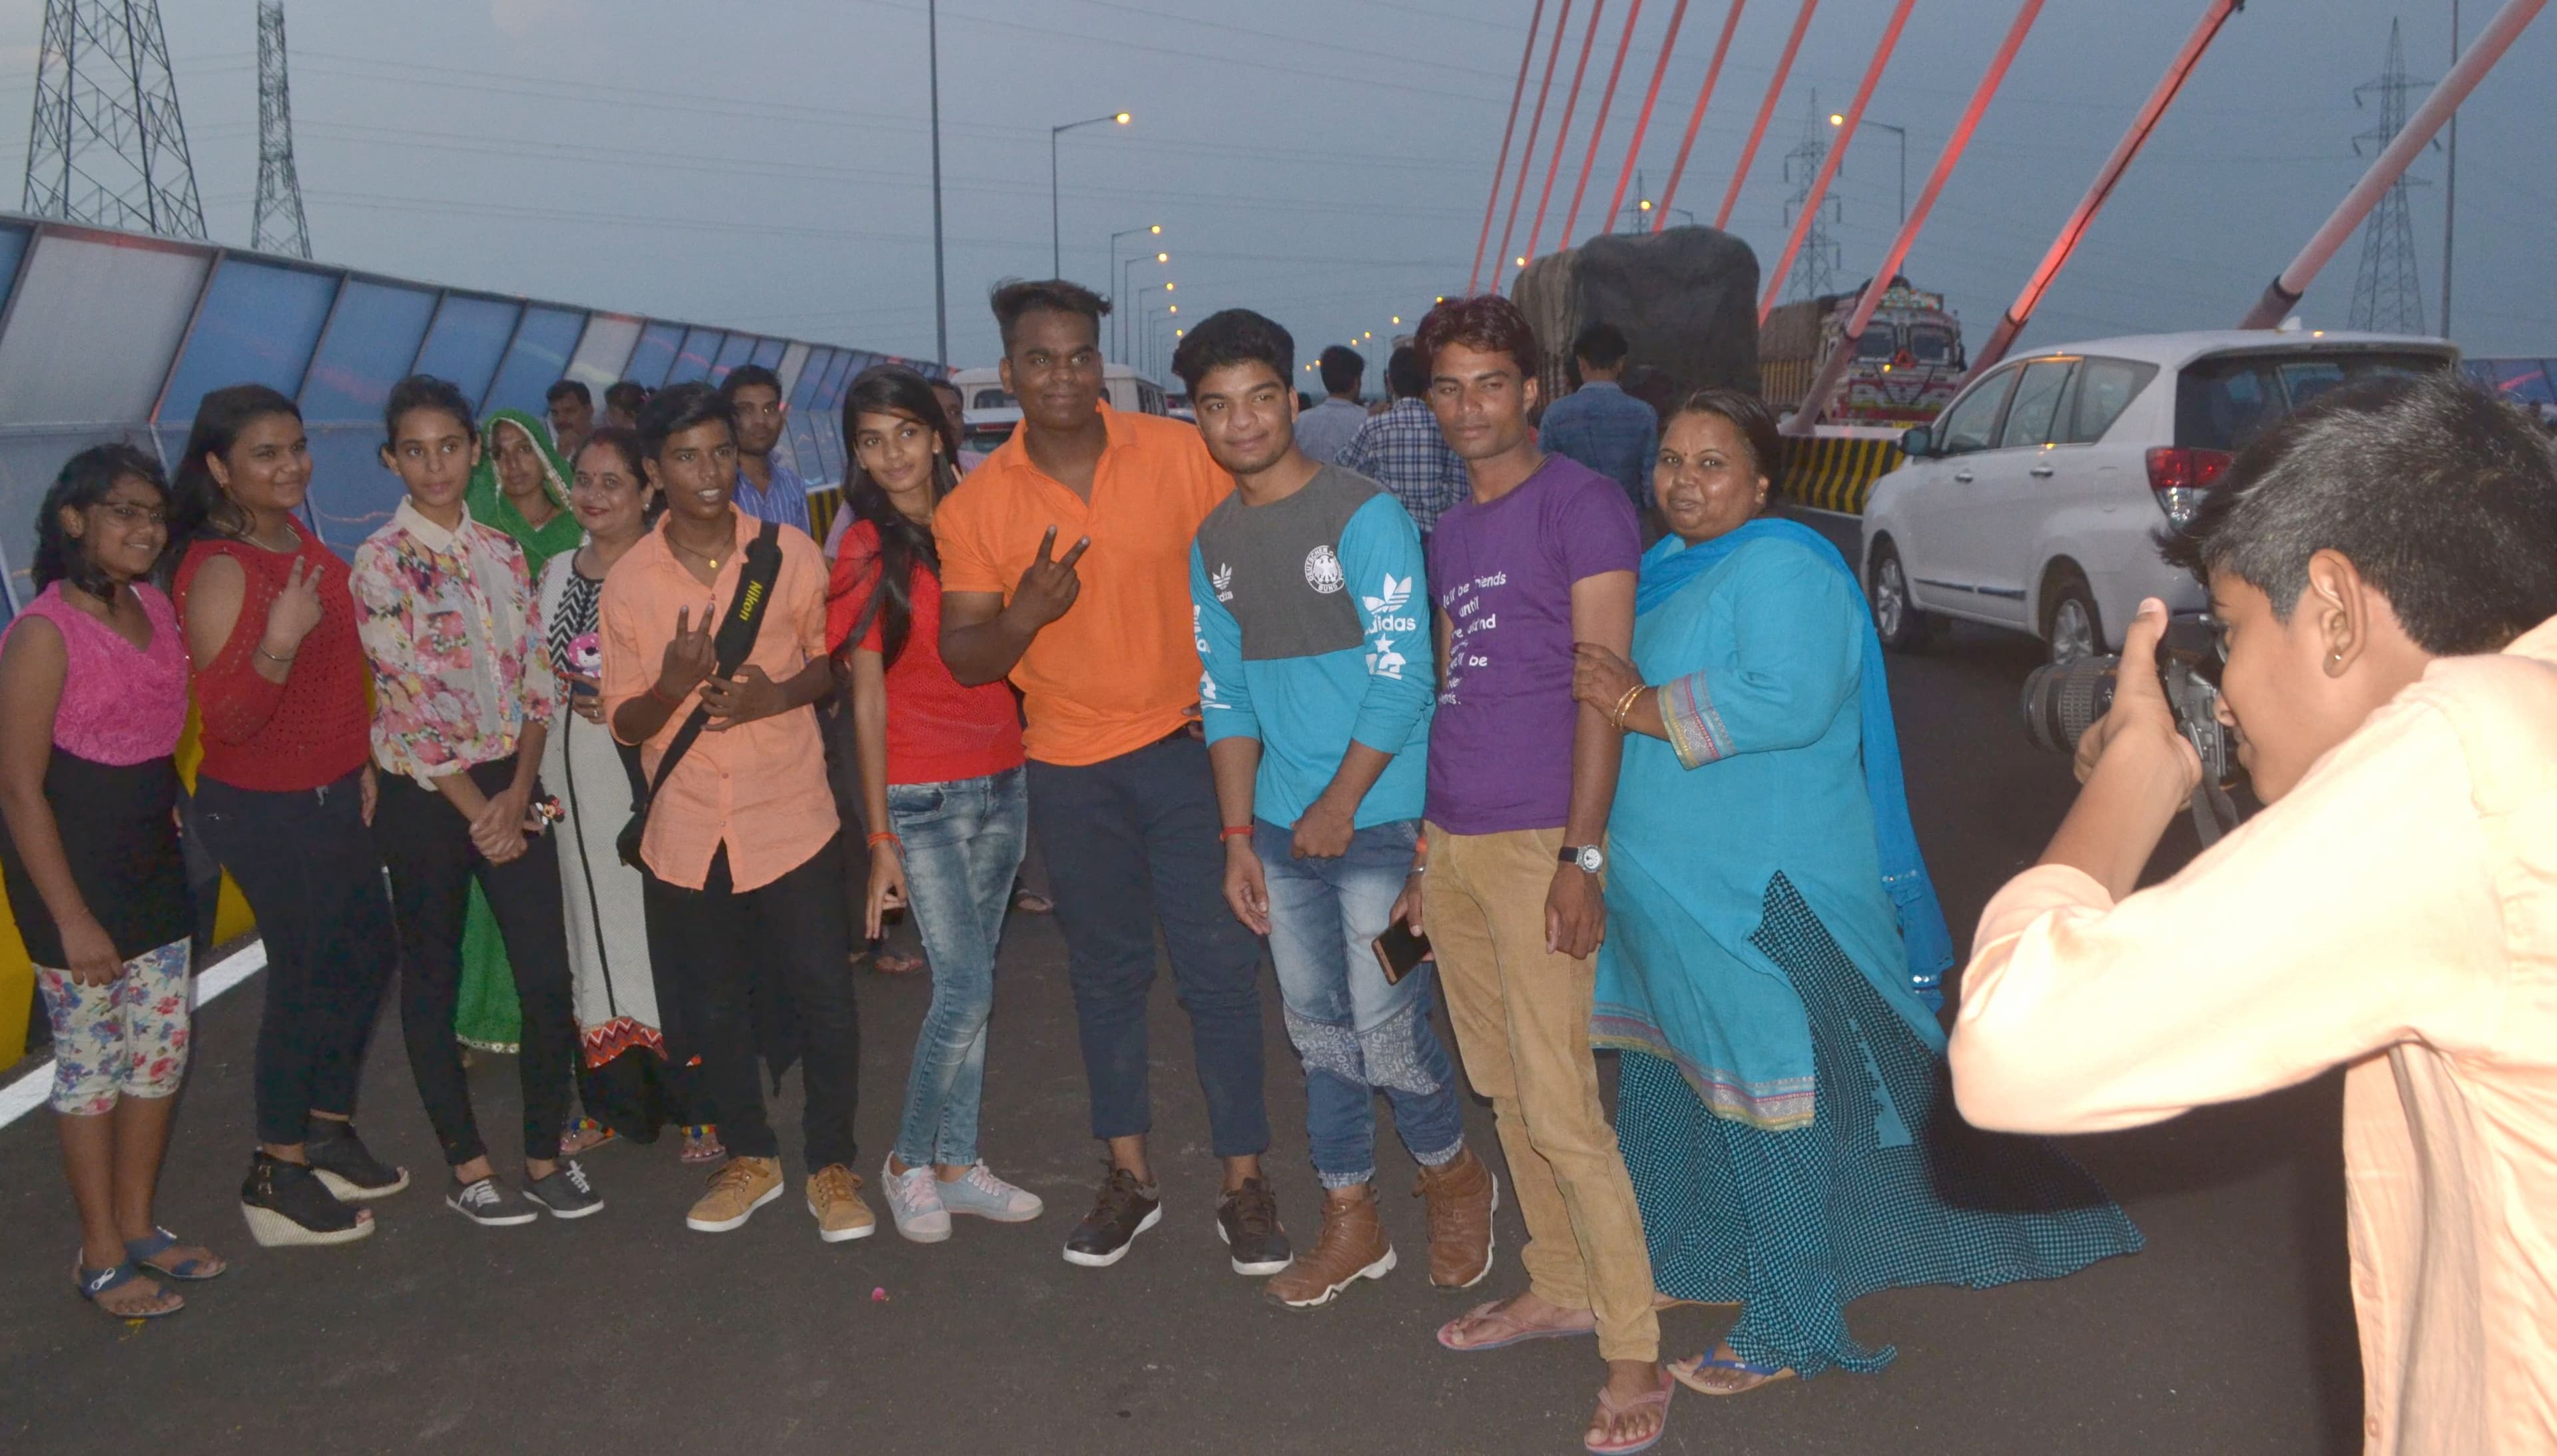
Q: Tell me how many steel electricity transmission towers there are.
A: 5